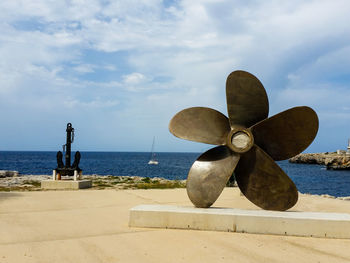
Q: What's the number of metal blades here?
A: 5